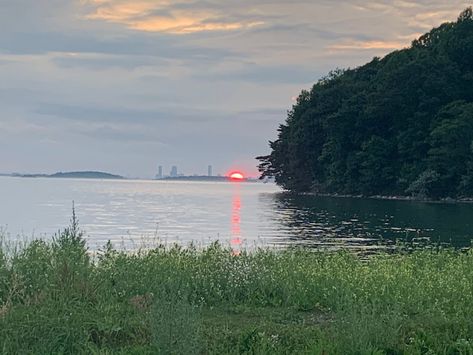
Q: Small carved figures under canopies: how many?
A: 0